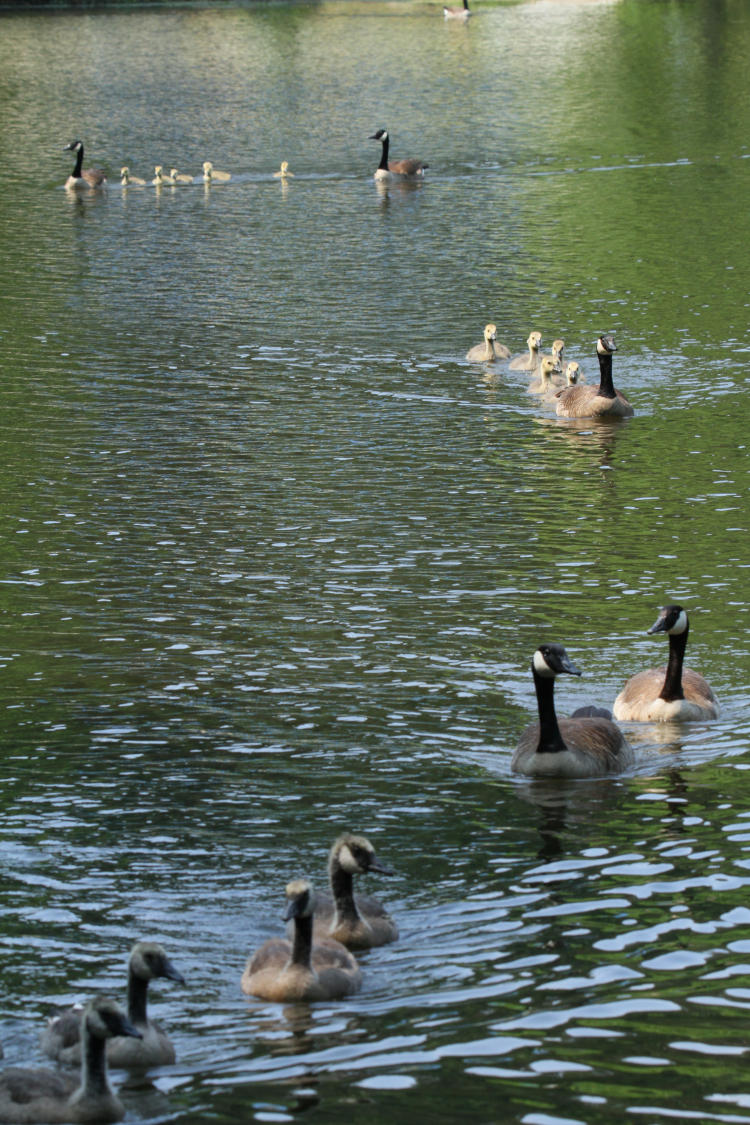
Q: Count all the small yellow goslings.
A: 10